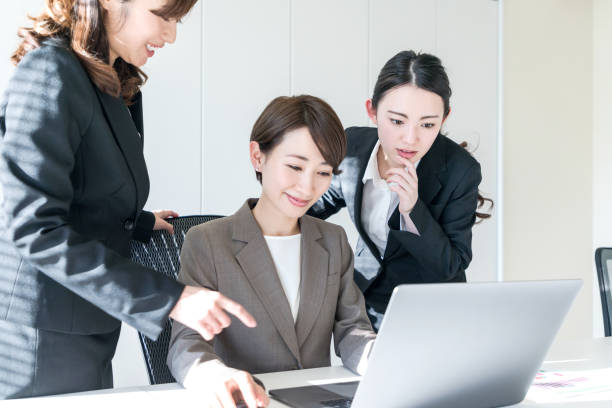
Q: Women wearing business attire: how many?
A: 3